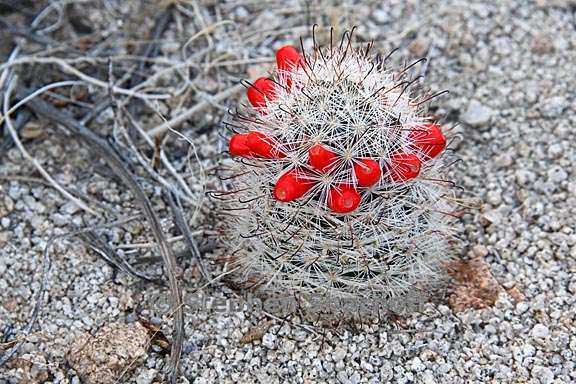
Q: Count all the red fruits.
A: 10